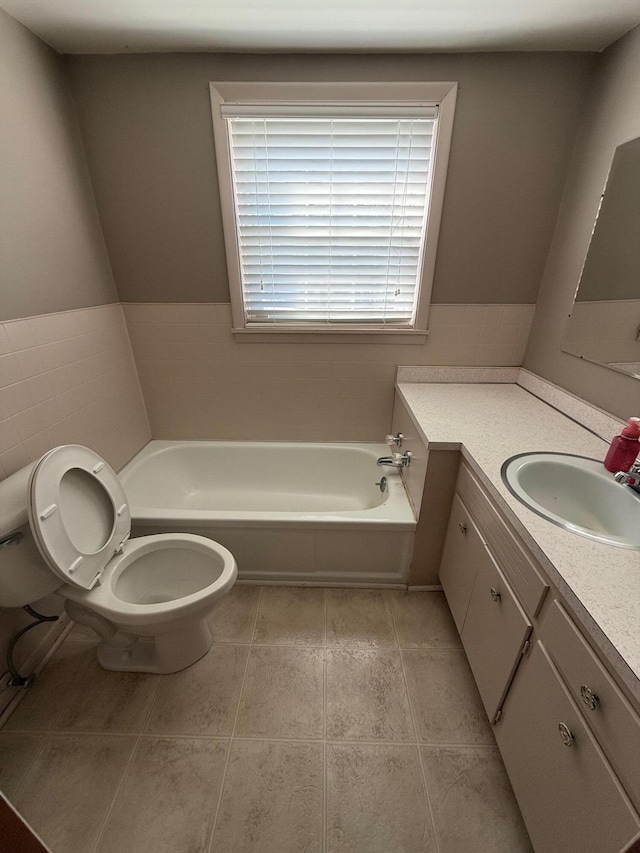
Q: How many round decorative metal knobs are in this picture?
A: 4